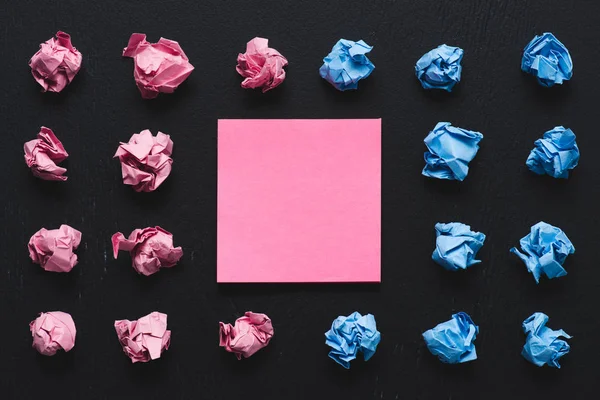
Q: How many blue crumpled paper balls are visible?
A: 10